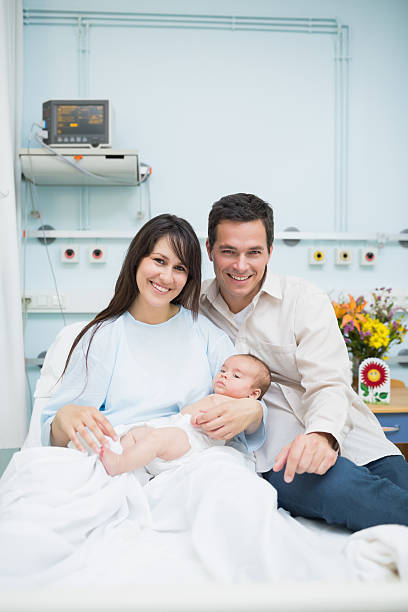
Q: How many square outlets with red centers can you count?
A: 3